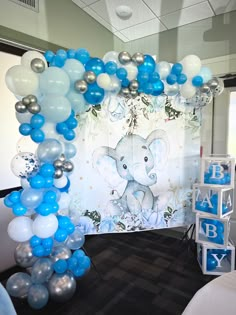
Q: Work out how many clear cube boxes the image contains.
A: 4